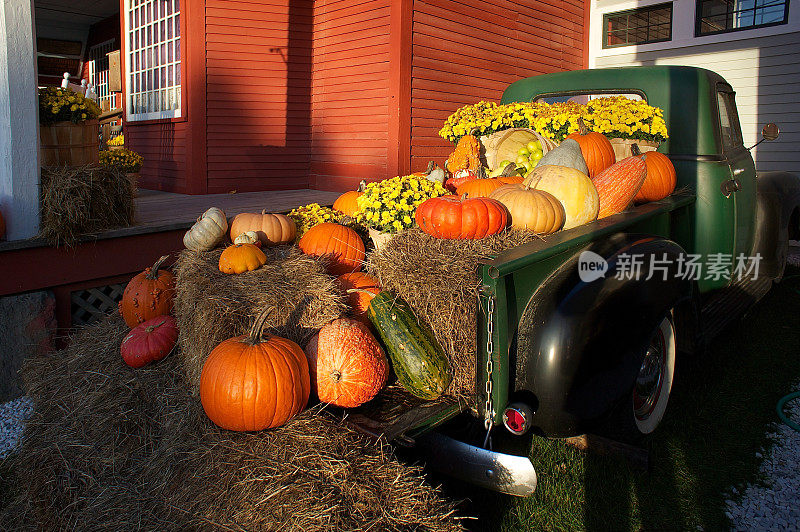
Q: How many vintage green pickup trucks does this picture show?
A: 1